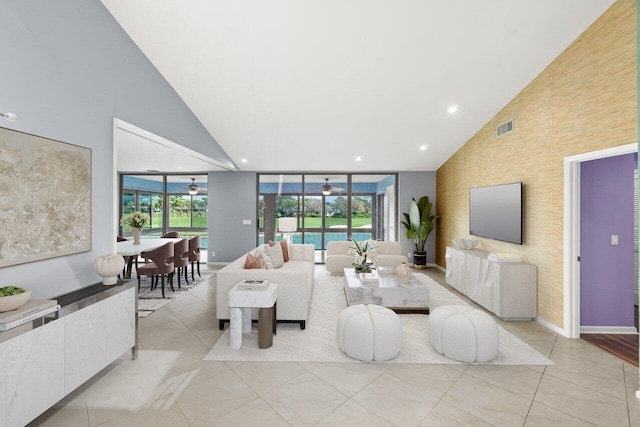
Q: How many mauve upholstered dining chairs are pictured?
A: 5